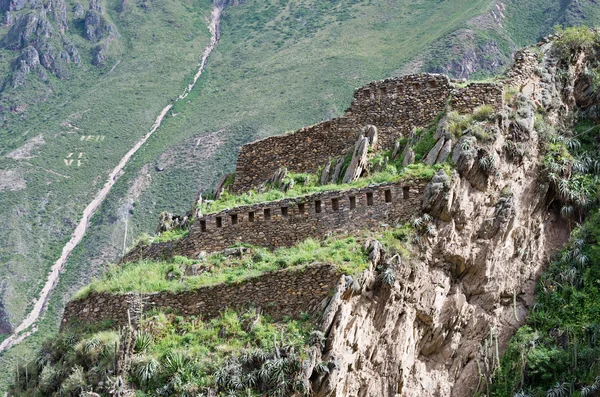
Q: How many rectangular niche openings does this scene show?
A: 13